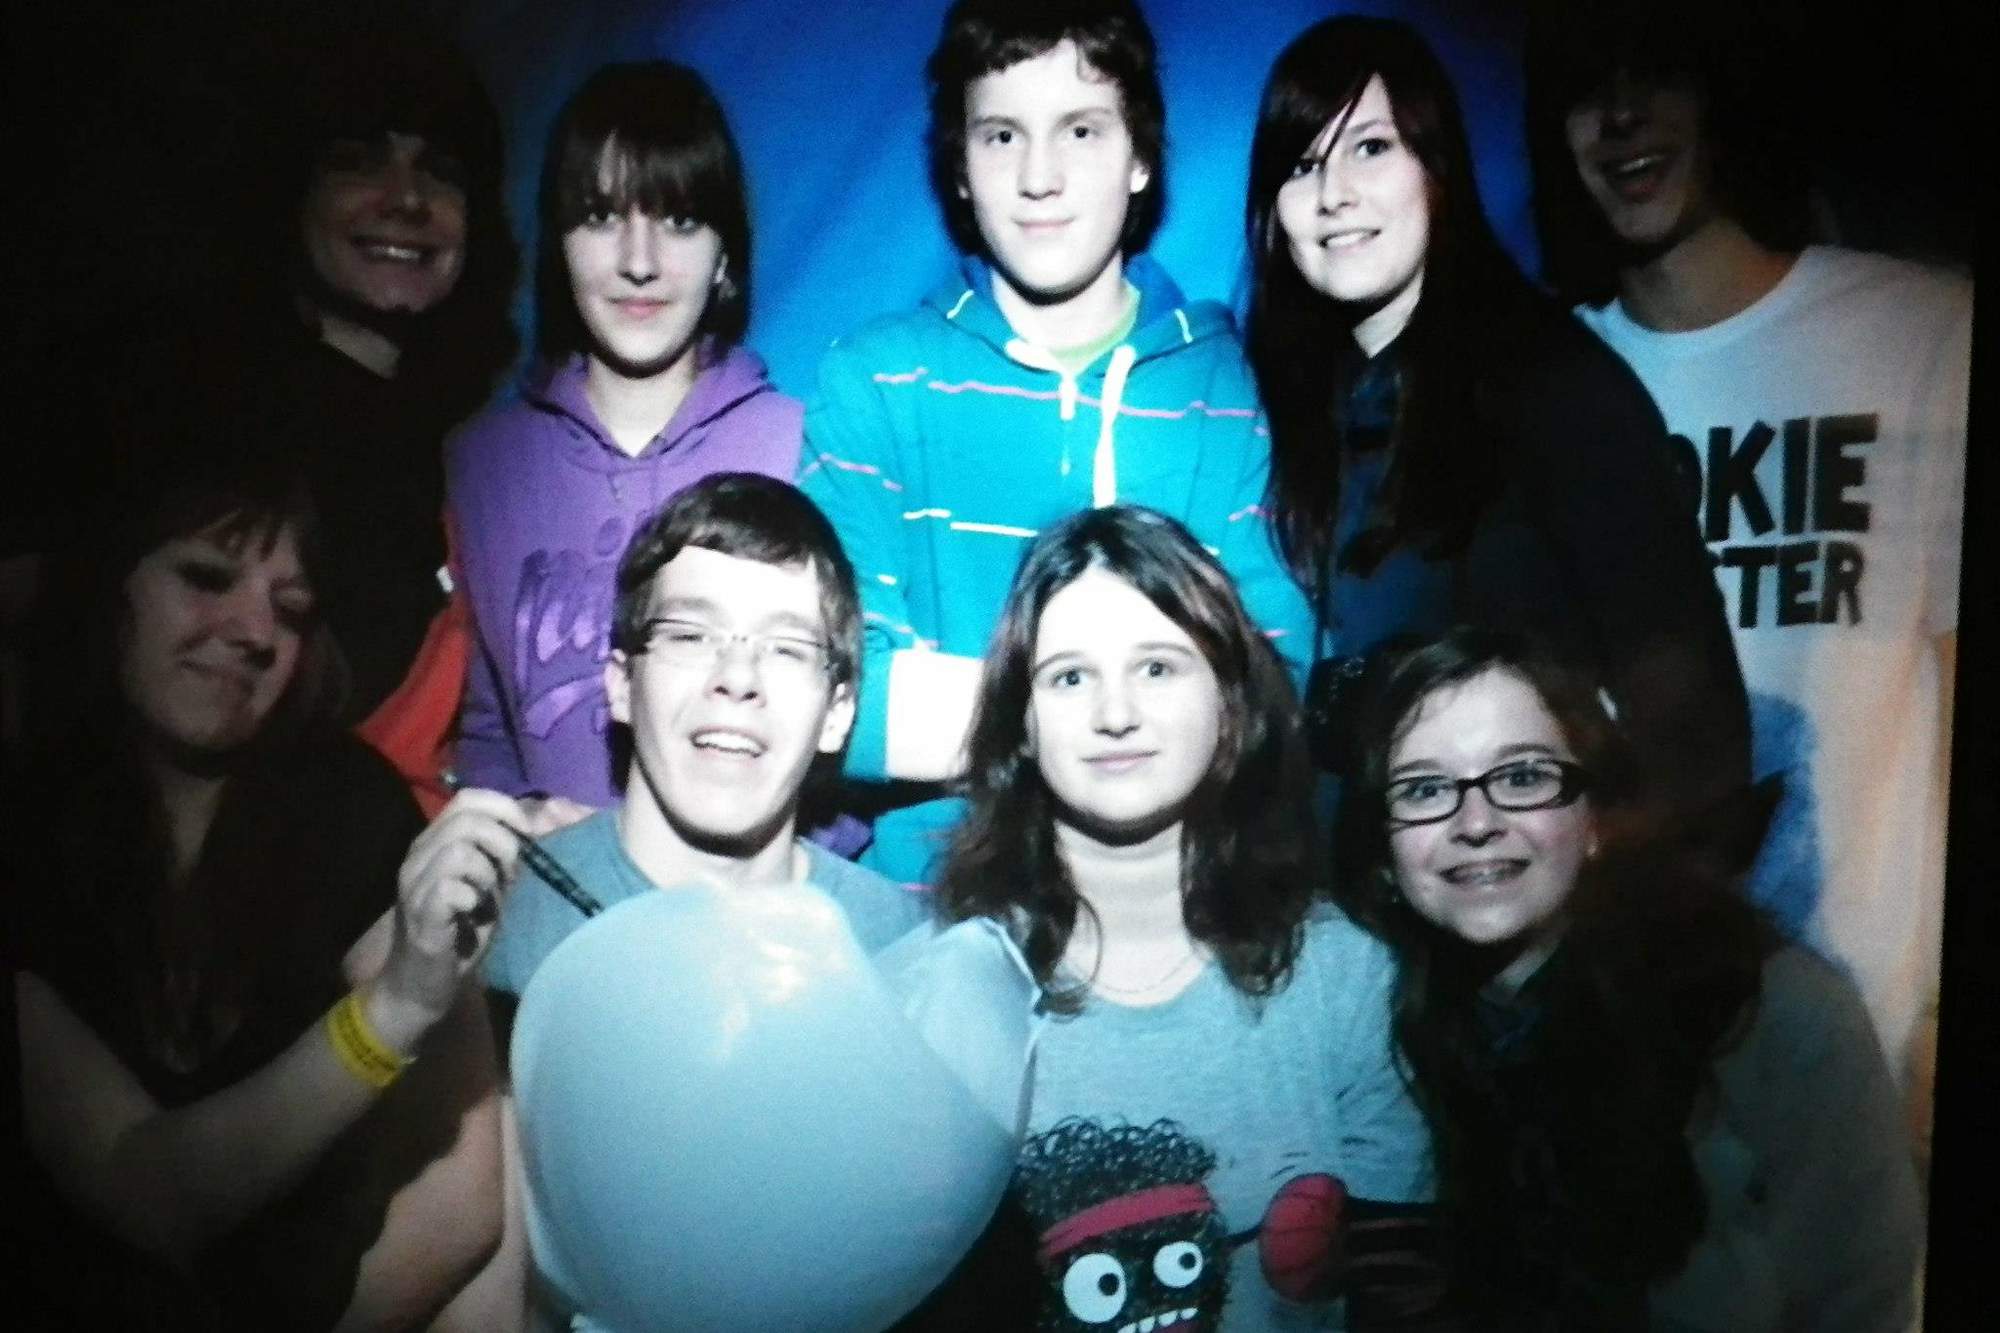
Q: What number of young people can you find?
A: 9